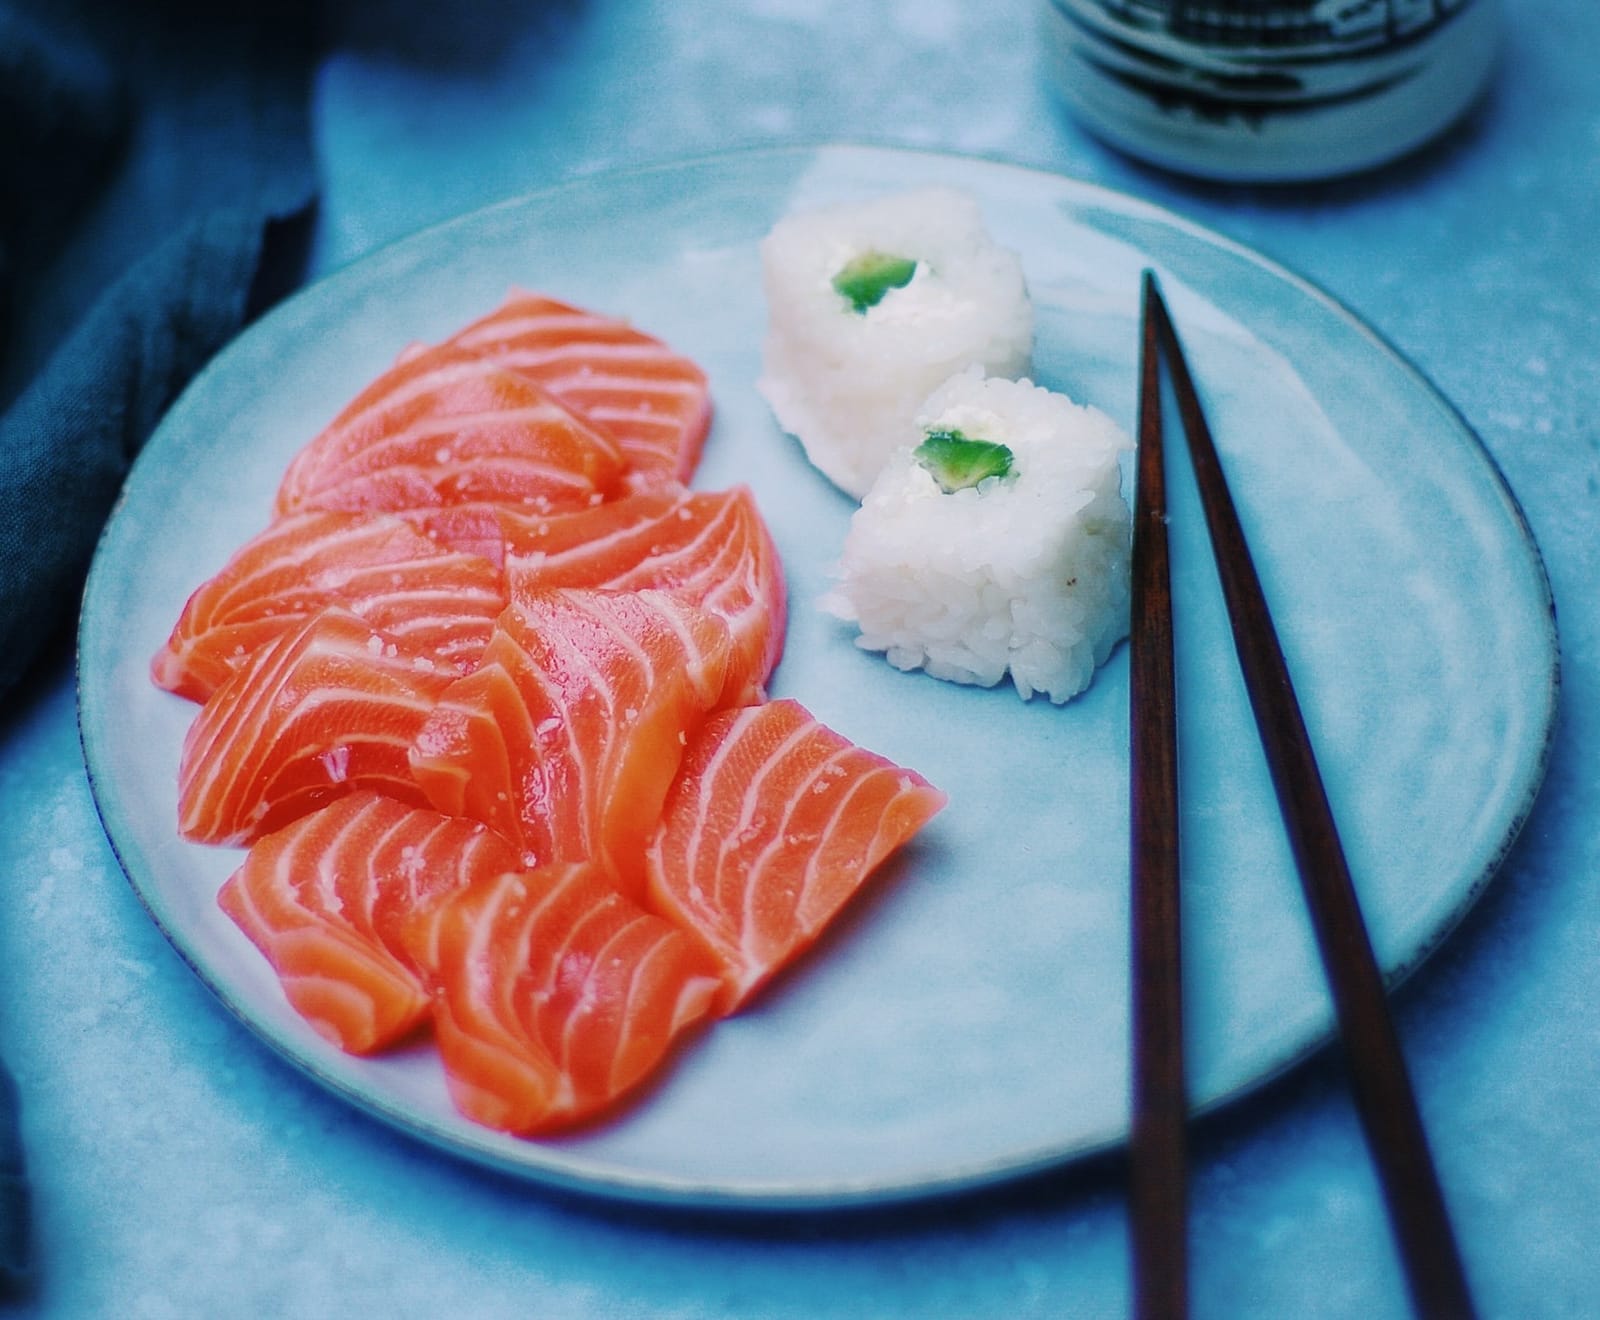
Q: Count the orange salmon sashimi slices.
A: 9